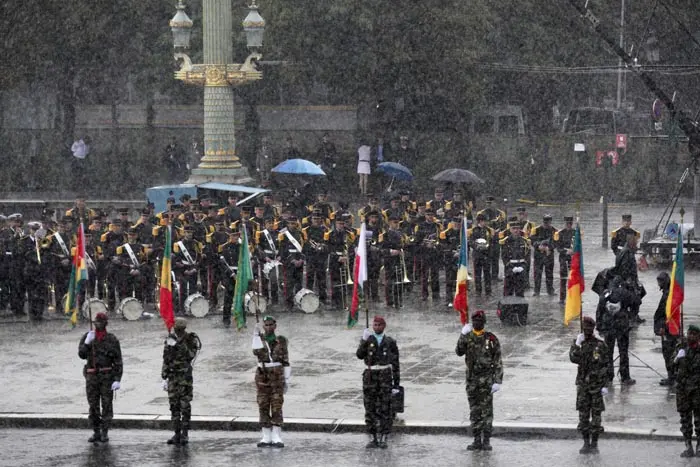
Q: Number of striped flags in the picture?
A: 6